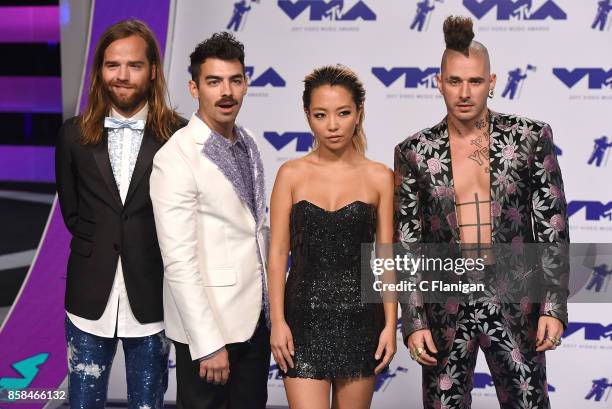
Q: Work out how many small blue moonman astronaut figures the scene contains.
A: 8